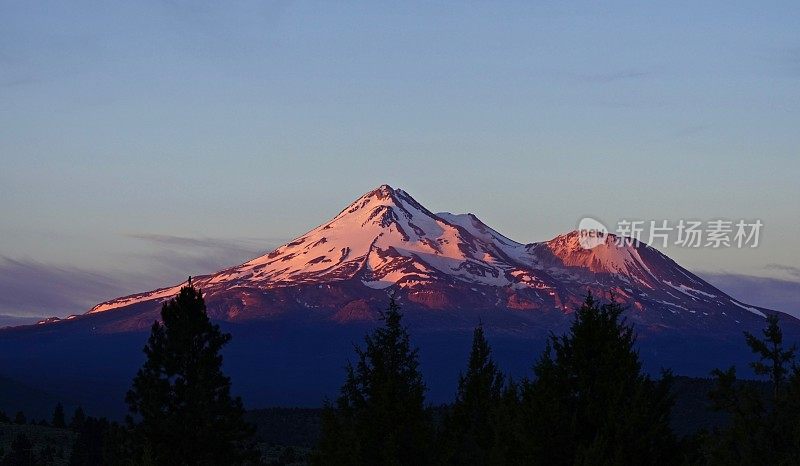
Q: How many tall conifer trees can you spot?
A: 5